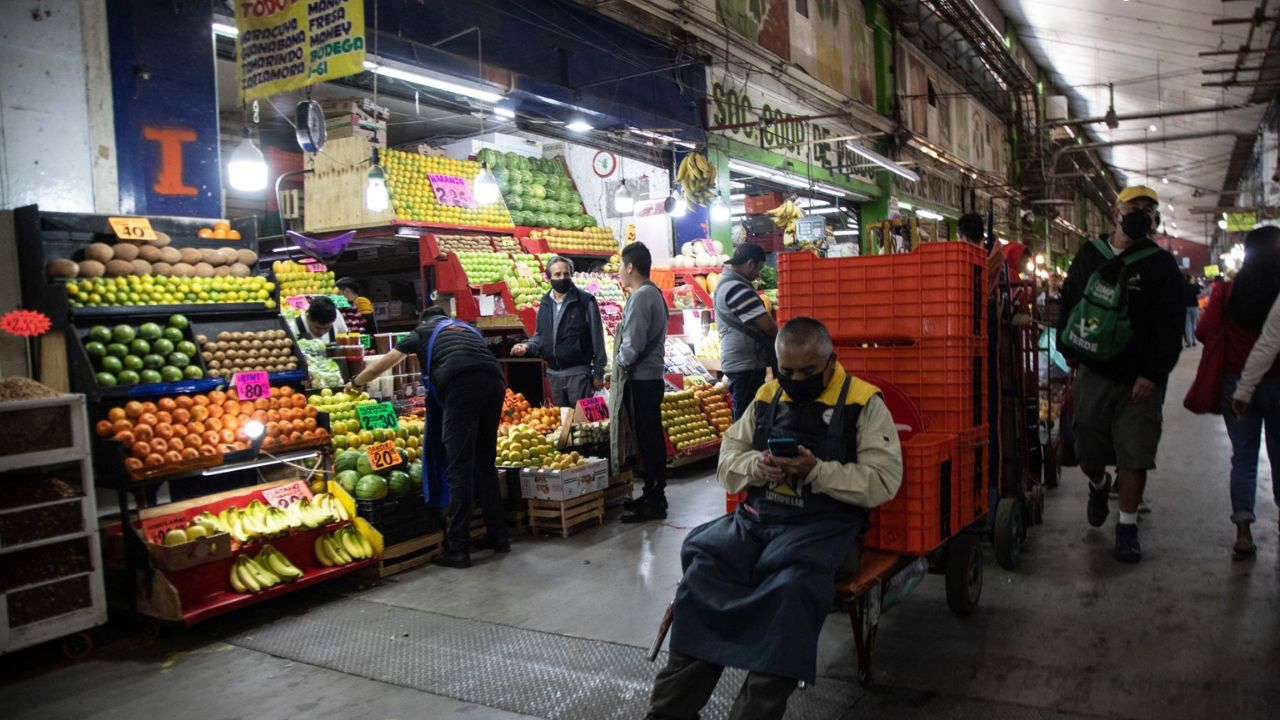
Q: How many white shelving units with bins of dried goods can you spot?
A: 1